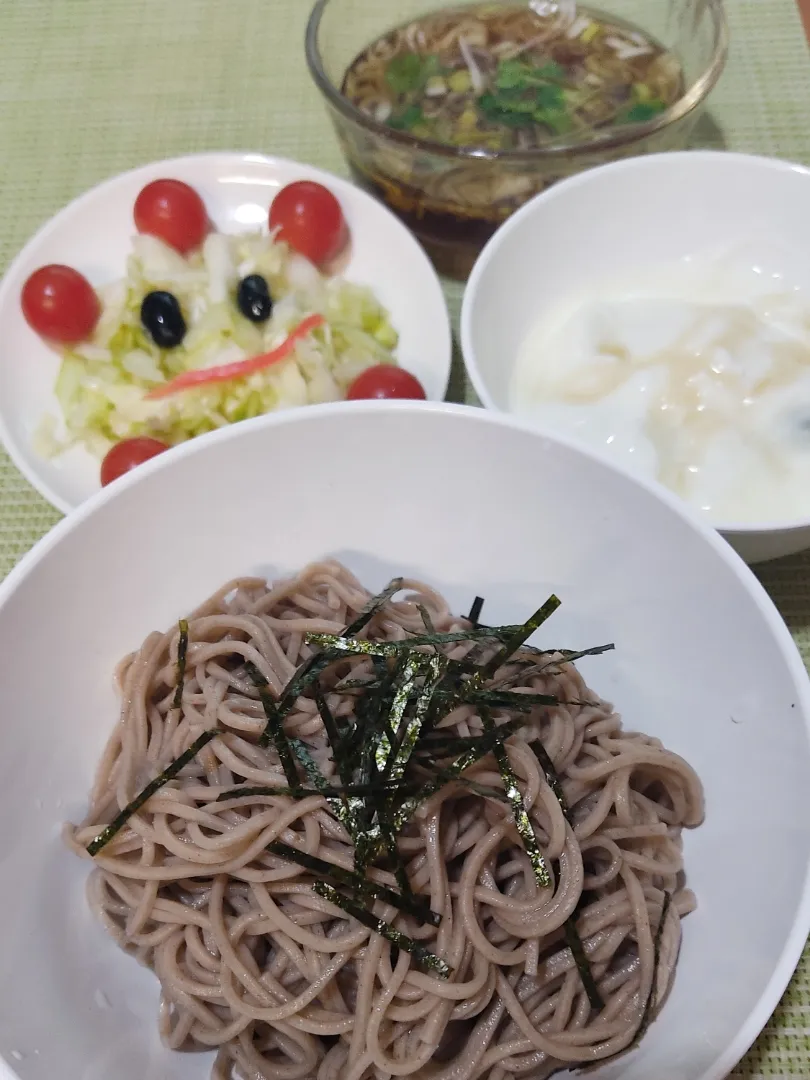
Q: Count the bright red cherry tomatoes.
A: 5